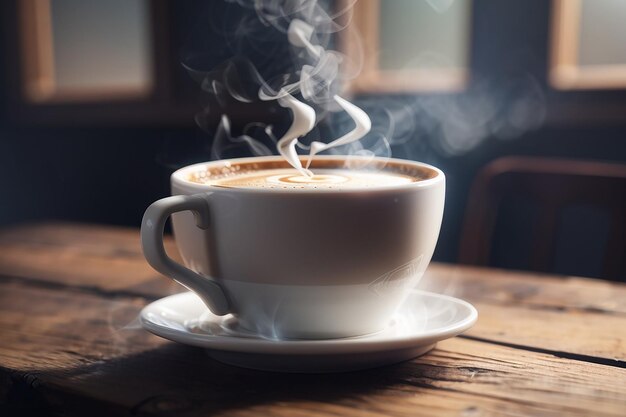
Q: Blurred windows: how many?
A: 3